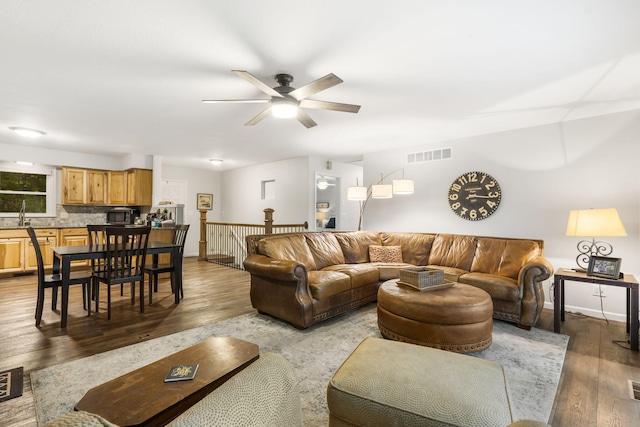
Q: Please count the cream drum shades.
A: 3